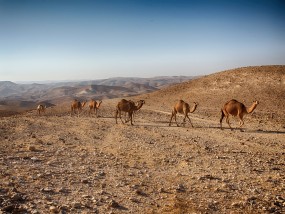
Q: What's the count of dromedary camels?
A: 6